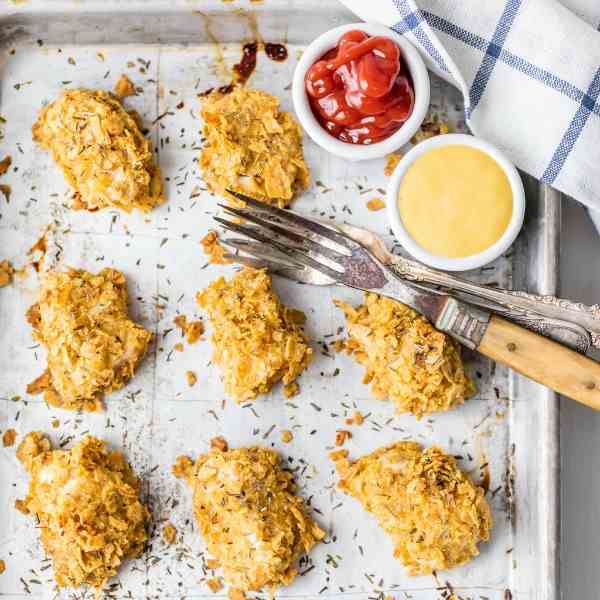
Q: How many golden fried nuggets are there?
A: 8